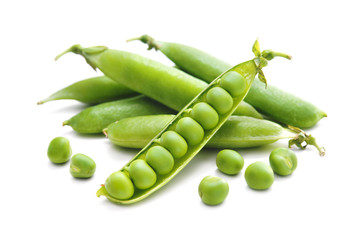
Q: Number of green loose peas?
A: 6